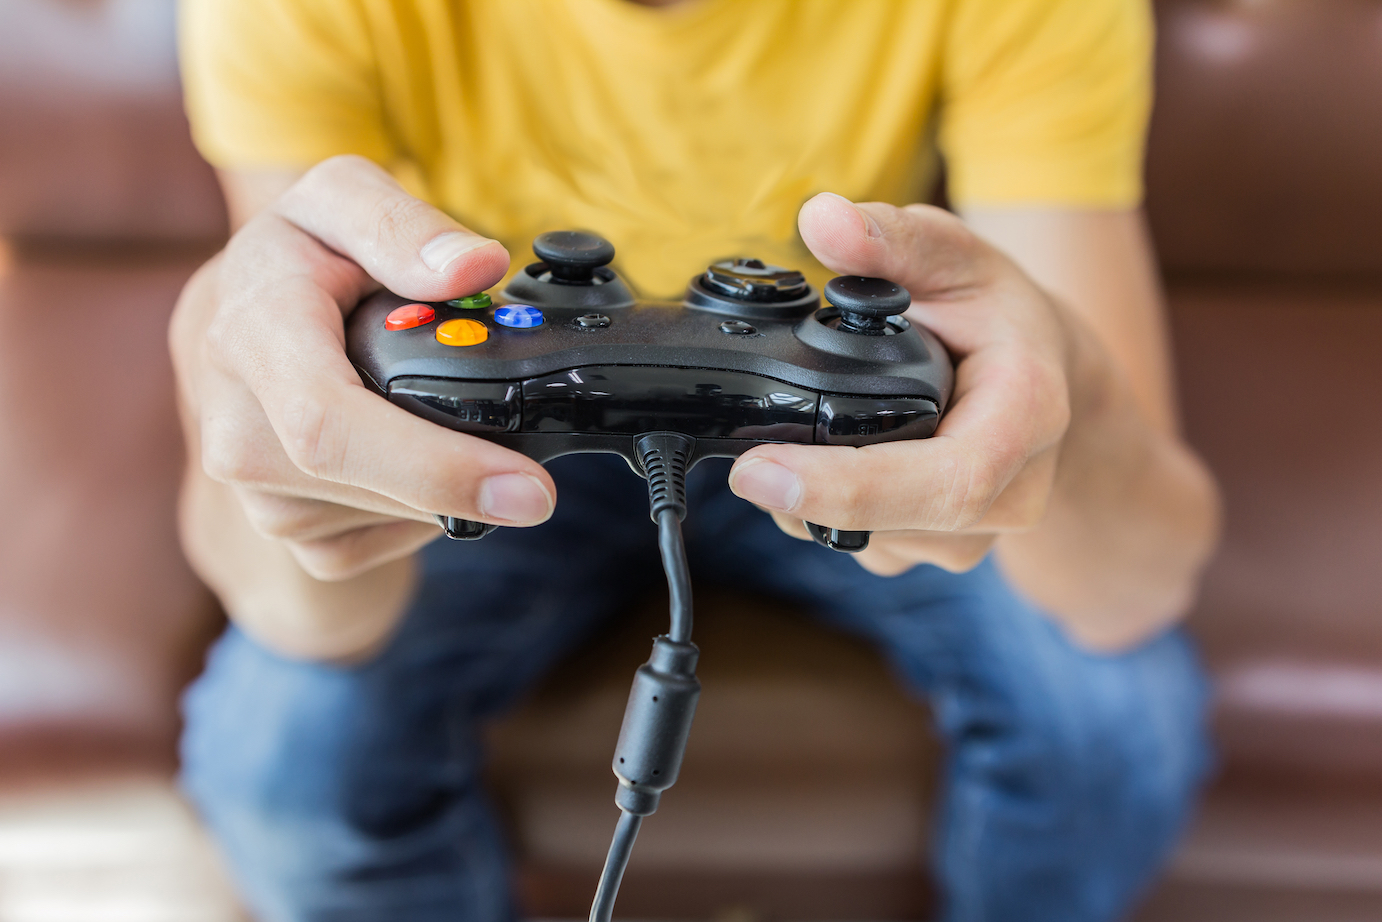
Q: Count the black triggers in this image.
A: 2